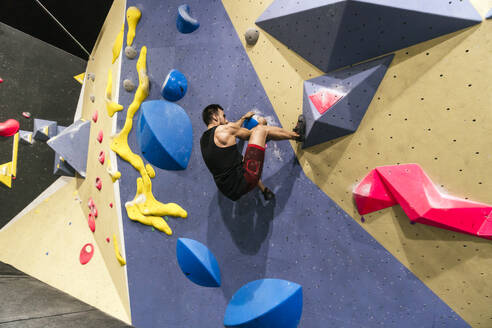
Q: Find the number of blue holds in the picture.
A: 6